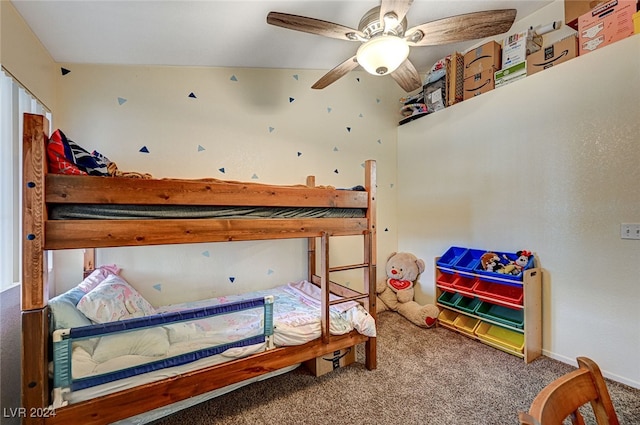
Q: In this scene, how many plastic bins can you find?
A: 12